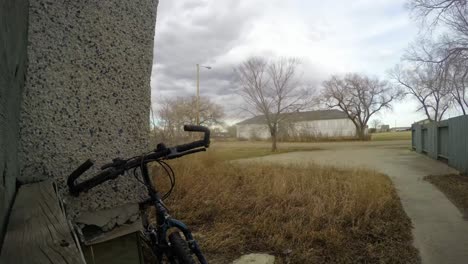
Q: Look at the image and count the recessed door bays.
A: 3